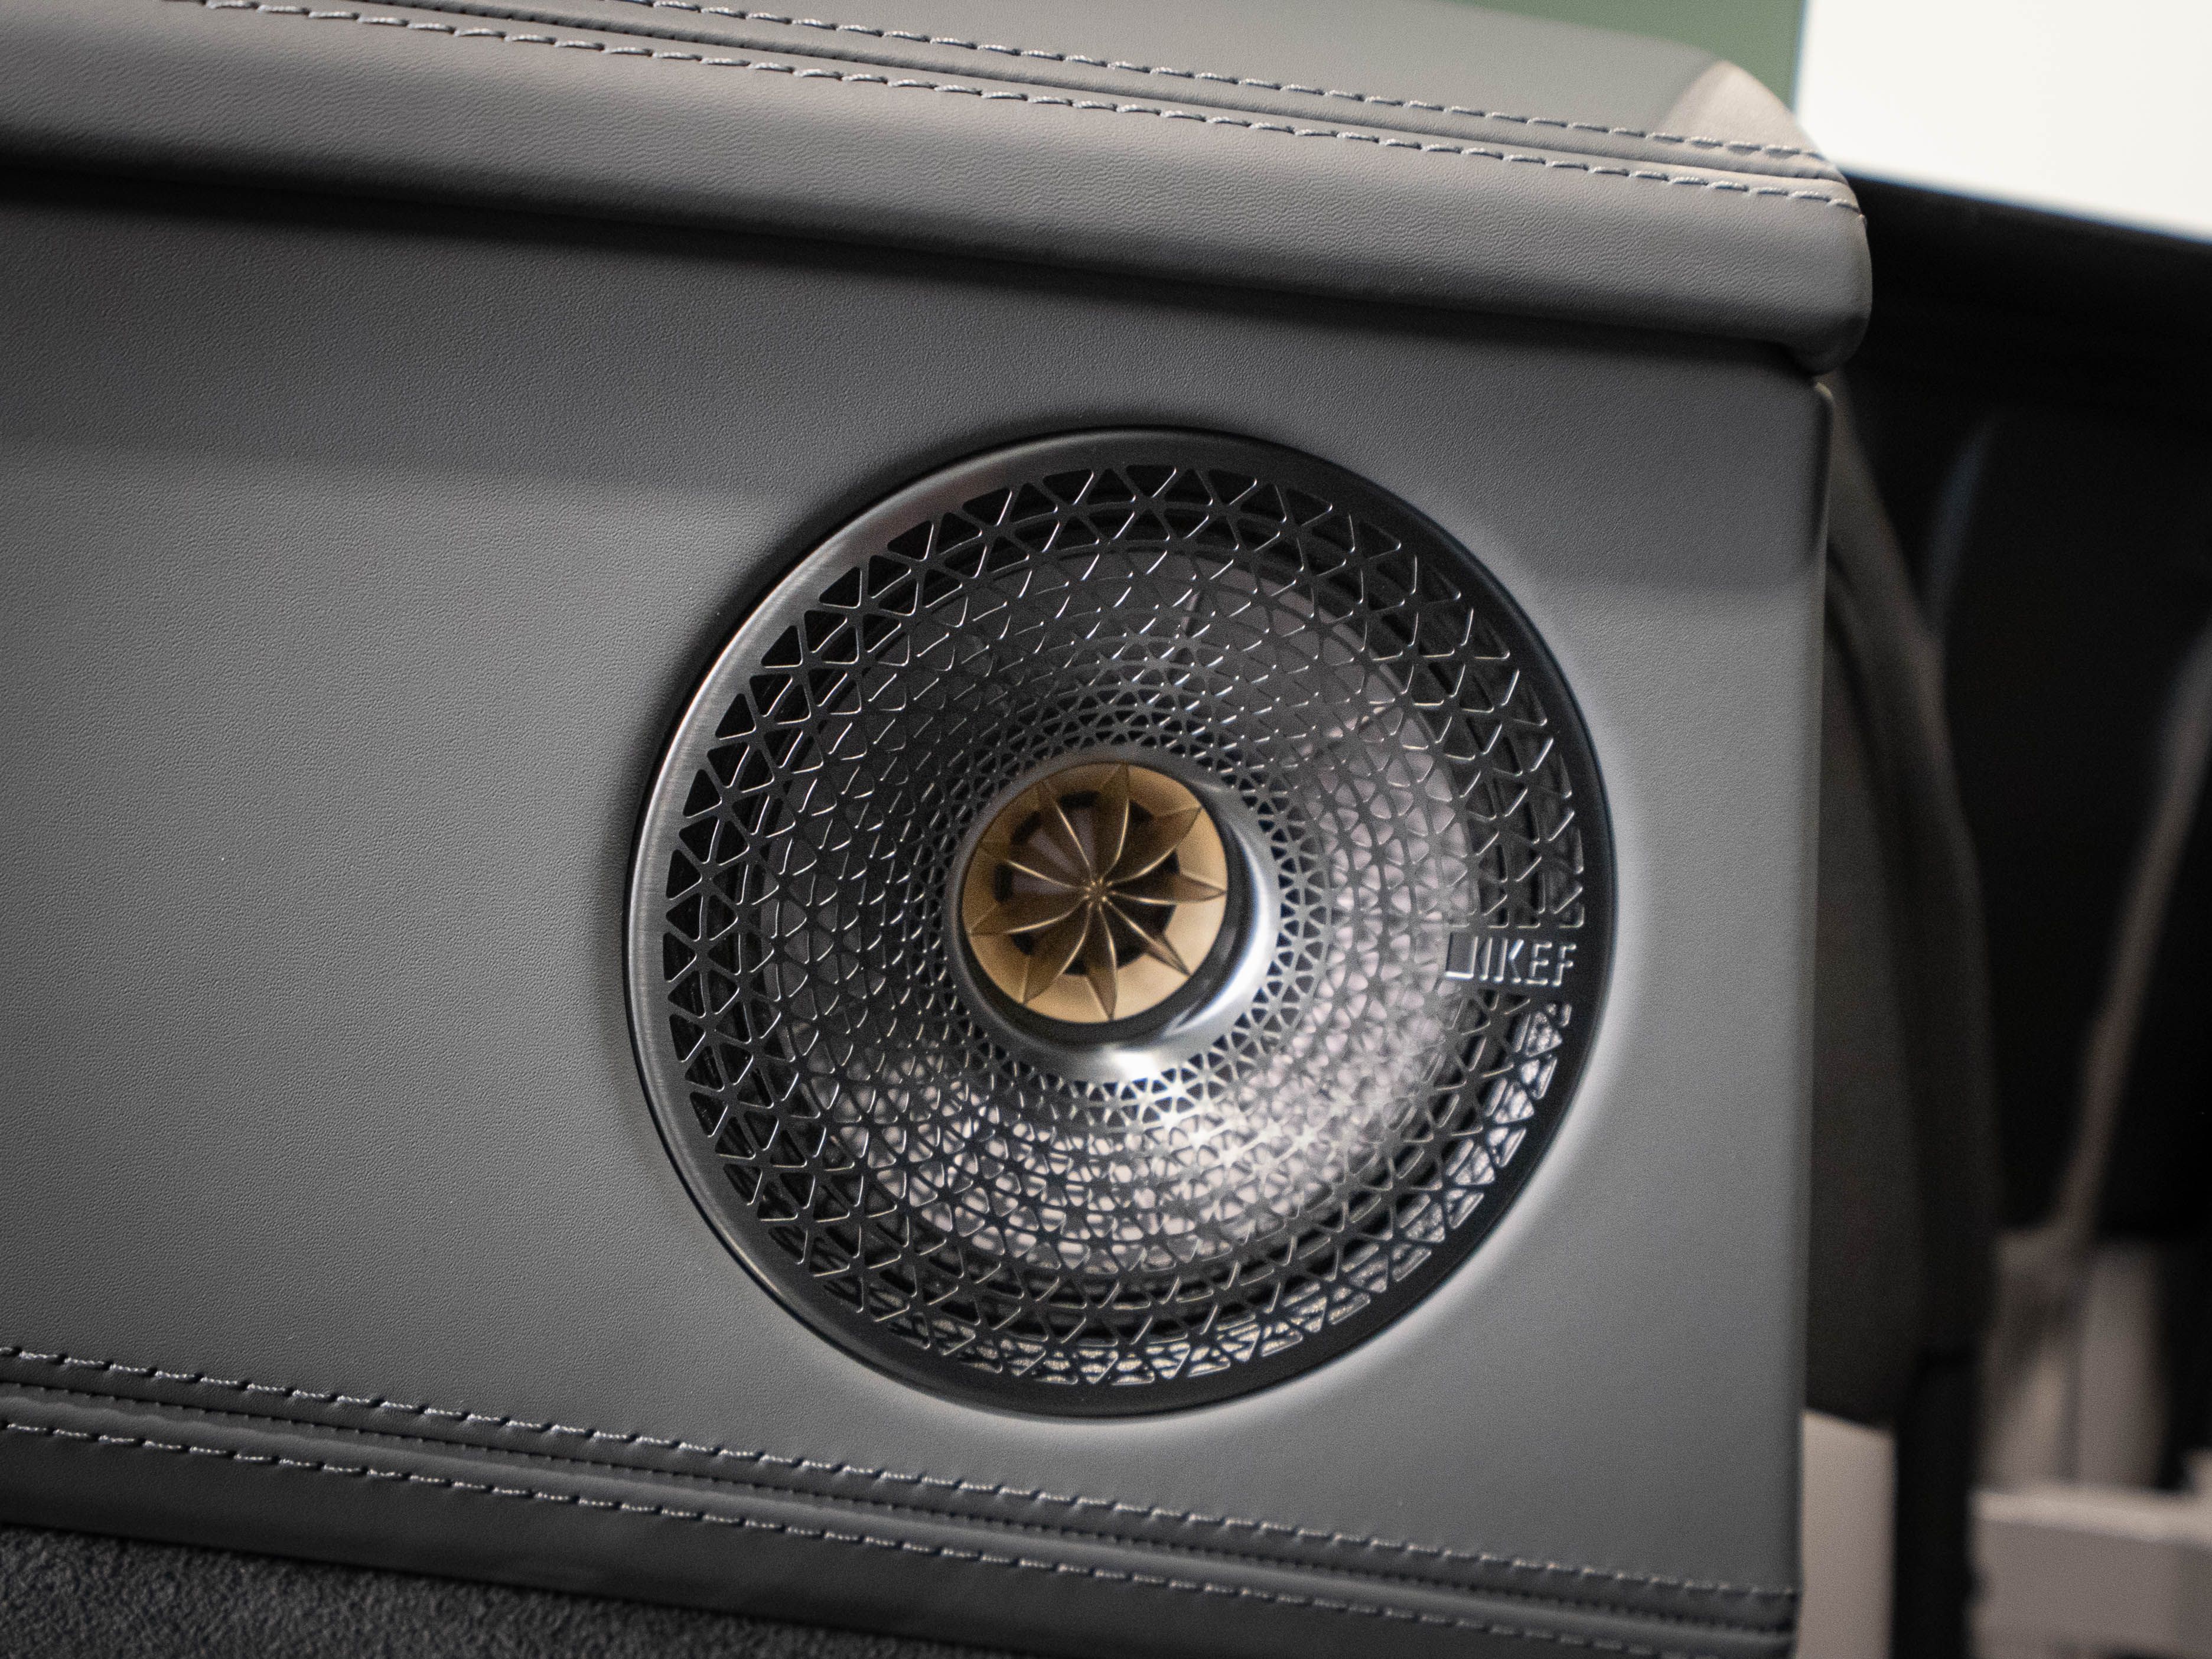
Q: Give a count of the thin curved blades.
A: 9